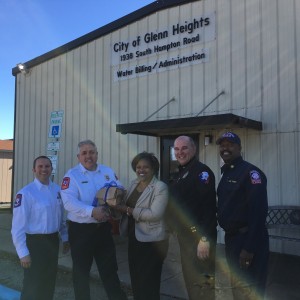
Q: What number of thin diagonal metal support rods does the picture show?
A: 2